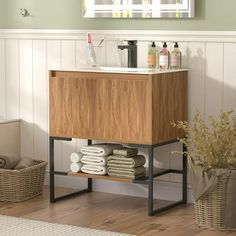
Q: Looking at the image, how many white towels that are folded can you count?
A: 3